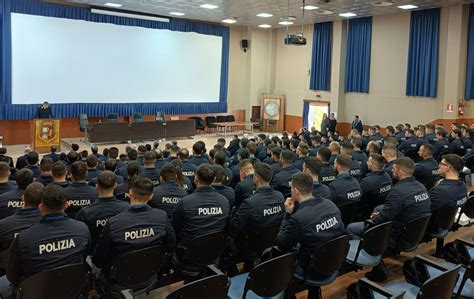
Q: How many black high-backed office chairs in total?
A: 4